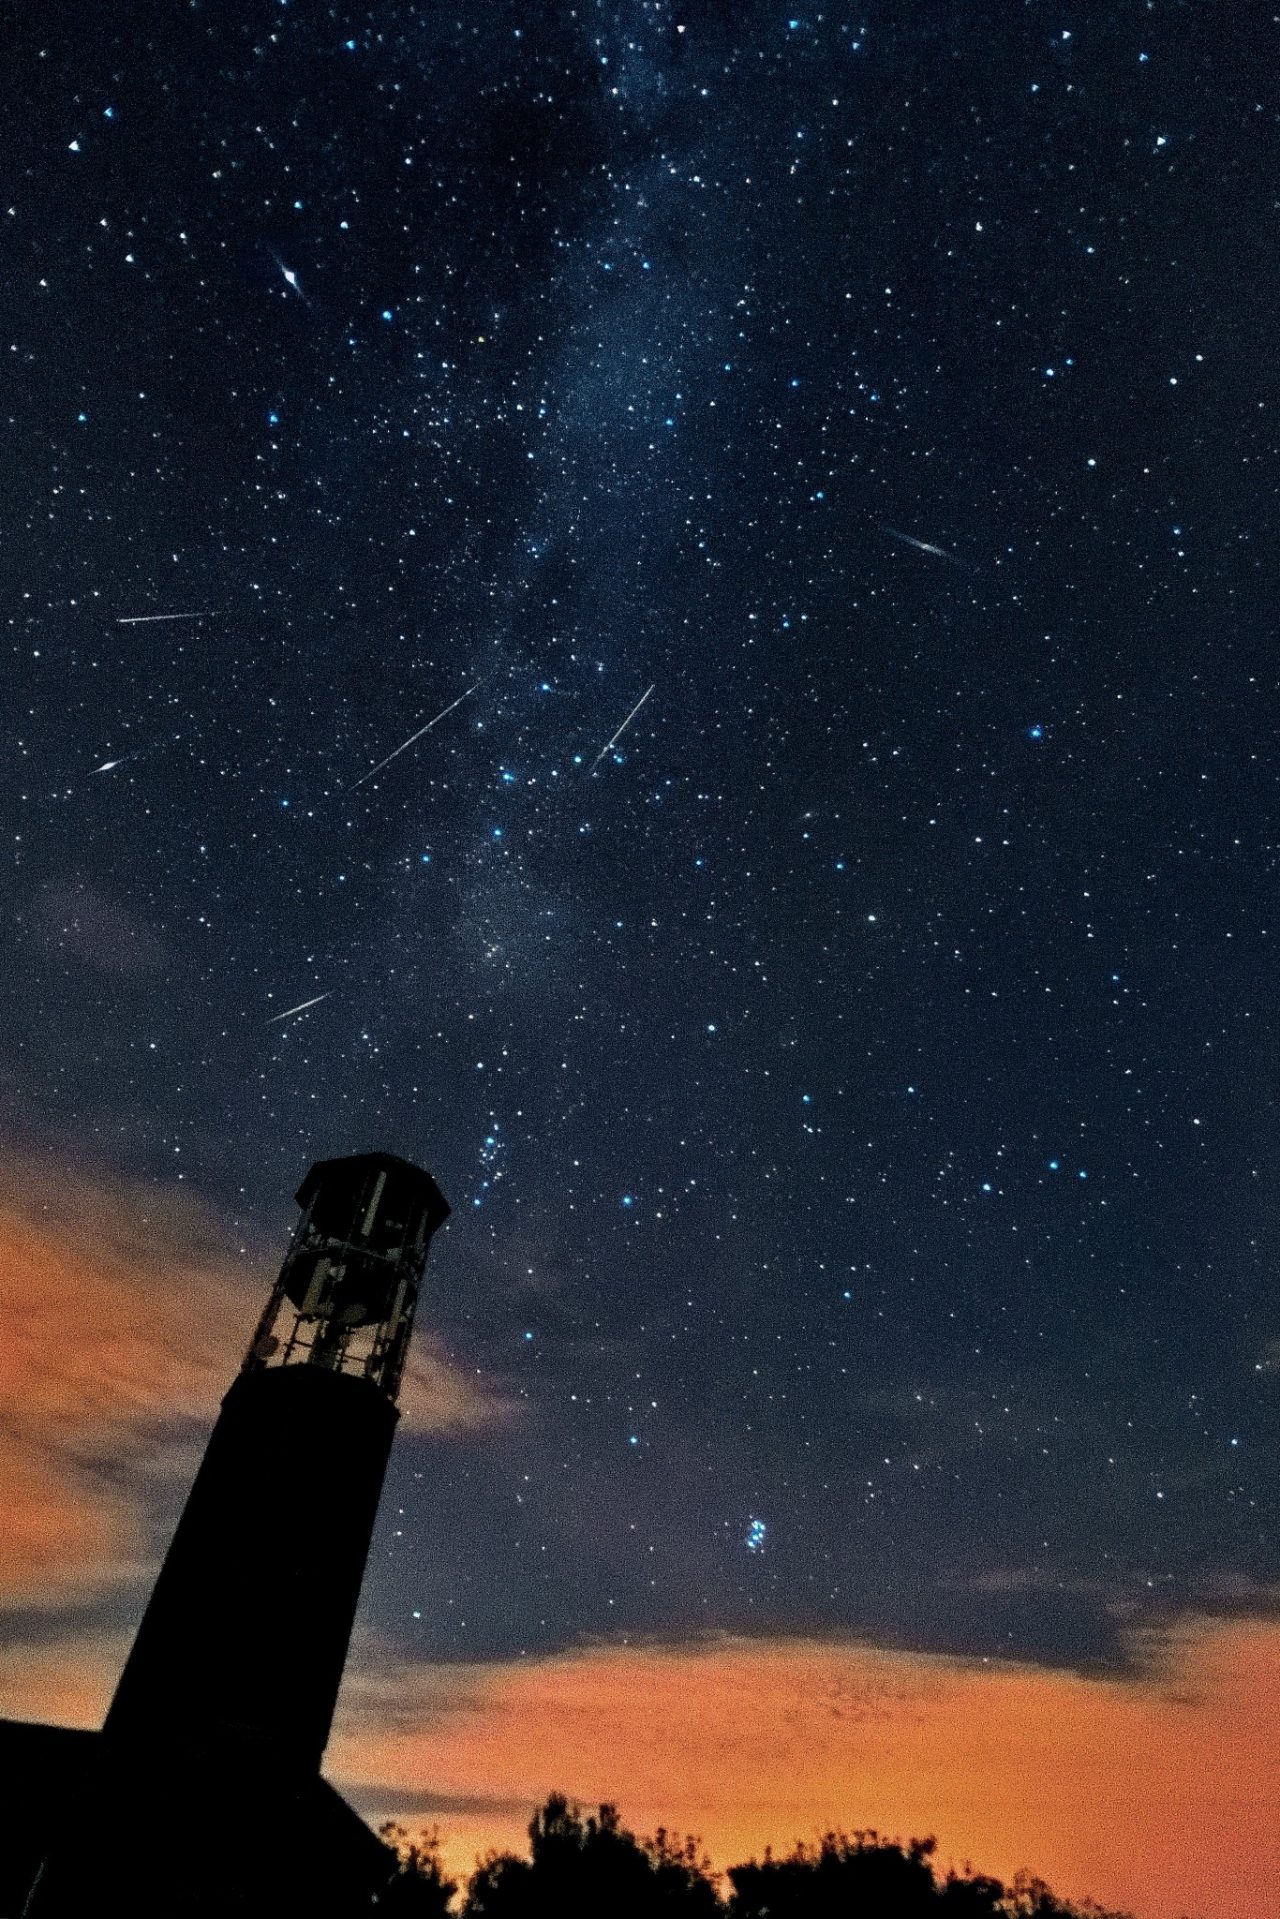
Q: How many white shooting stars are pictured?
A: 7